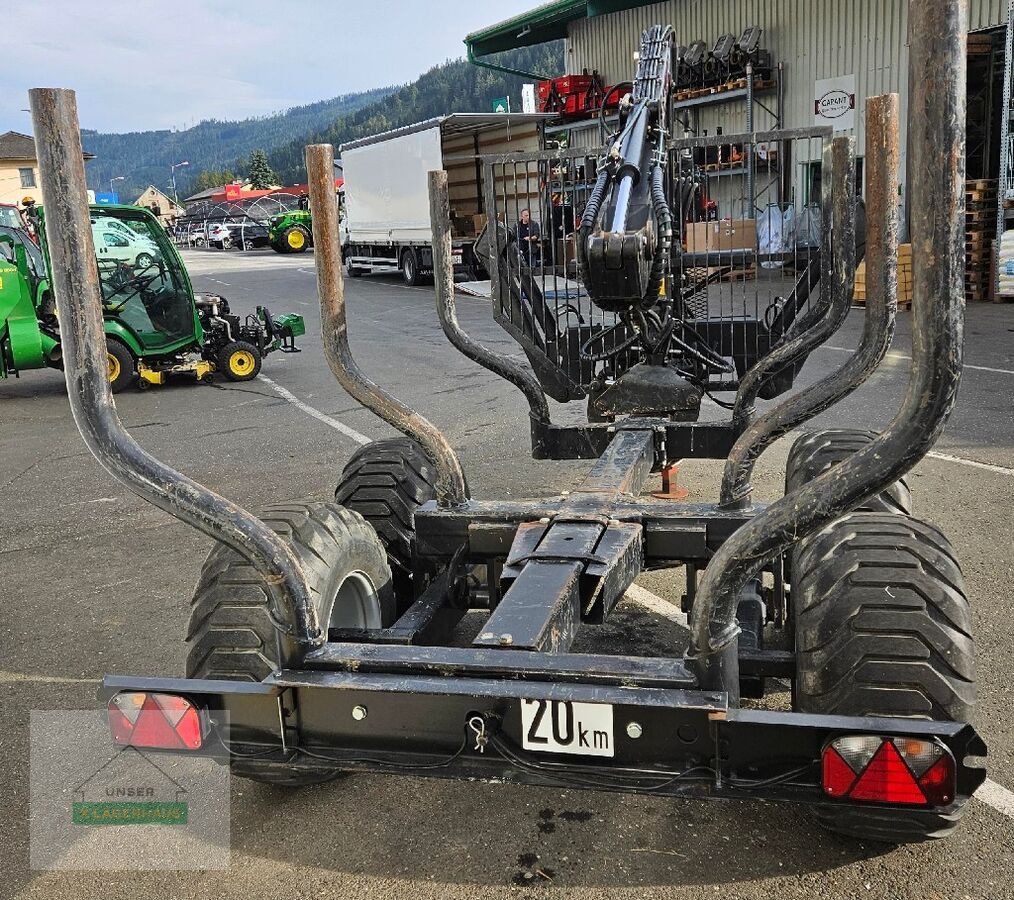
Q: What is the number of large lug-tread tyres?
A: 4